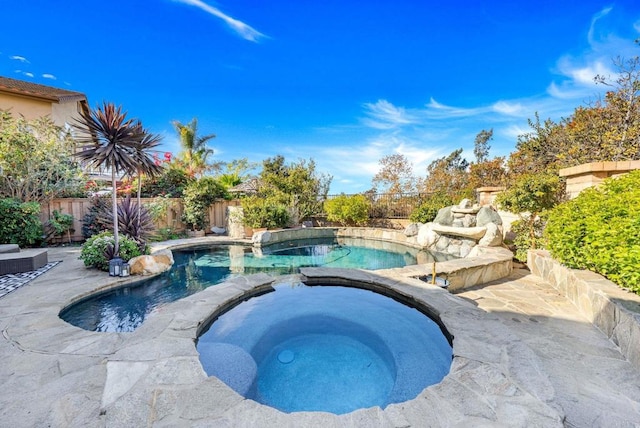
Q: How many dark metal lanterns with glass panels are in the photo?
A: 2